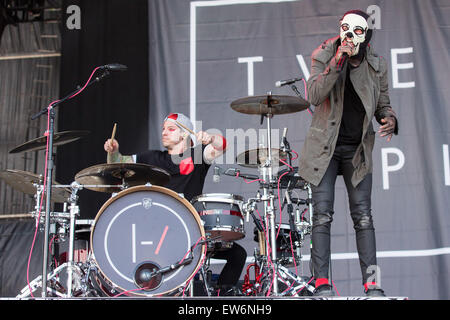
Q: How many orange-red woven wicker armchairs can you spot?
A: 0